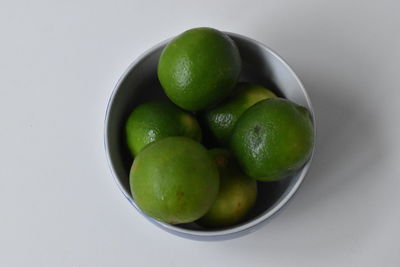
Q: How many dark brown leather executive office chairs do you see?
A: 0